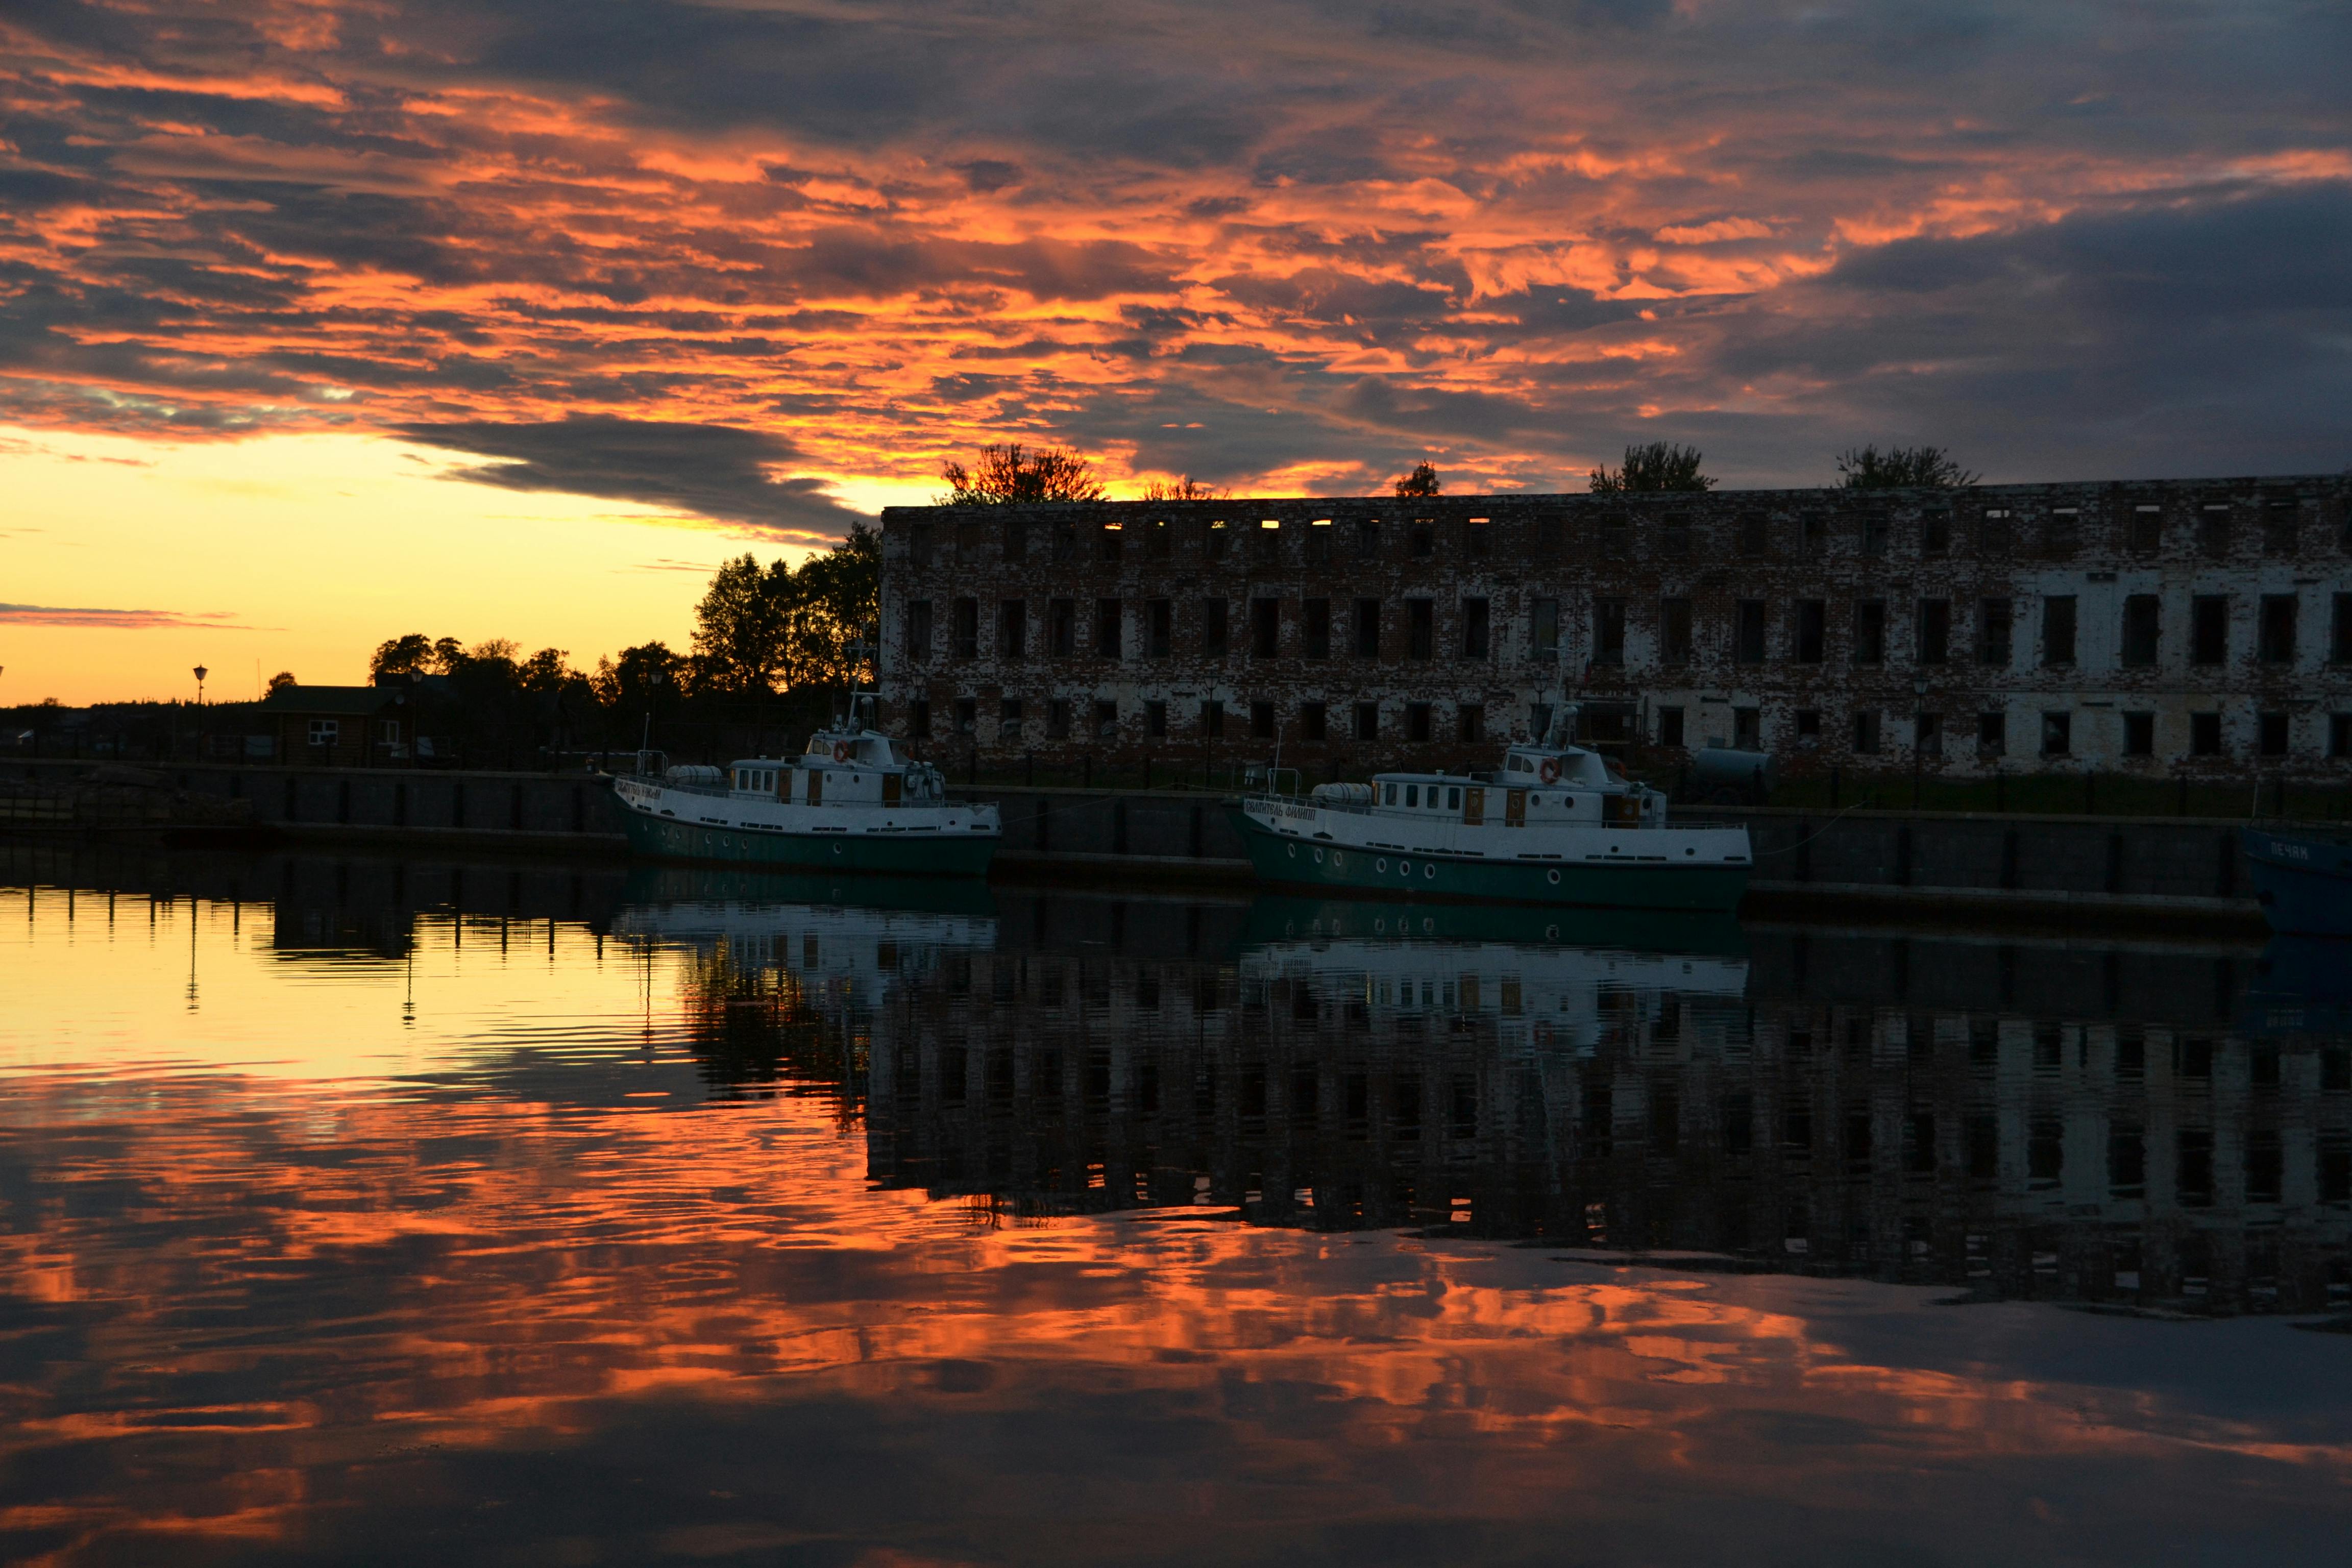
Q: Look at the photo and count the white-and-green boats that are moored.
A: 2